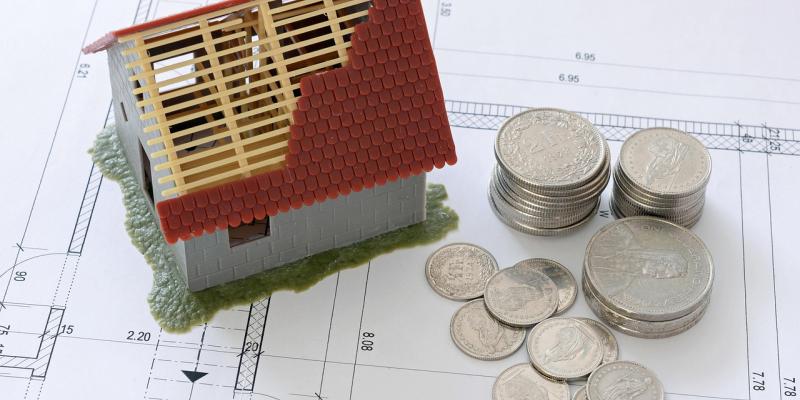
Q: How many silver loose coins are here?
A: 9